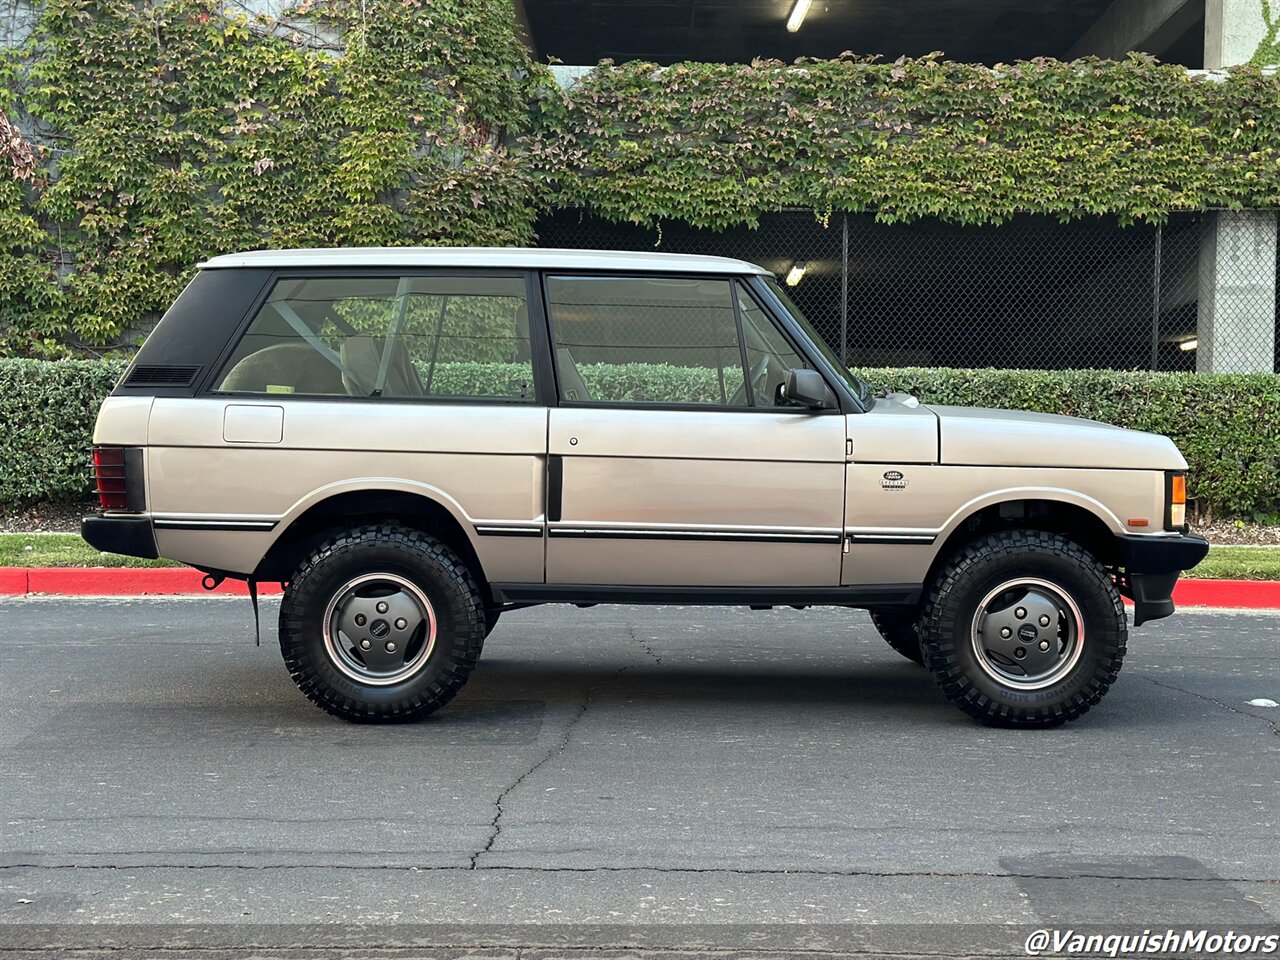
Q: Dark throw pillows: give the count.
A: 0